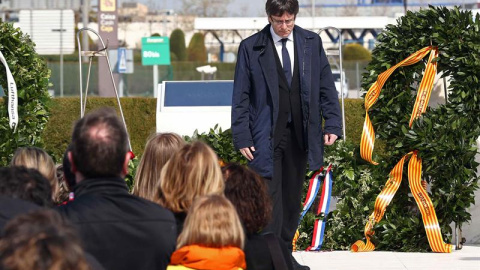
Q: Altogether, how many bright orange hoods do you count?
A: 1